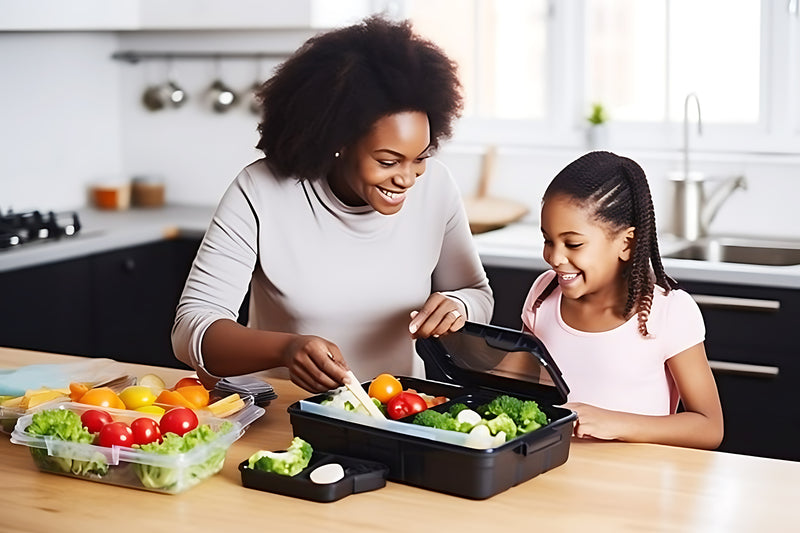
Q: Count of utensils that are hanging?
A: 4